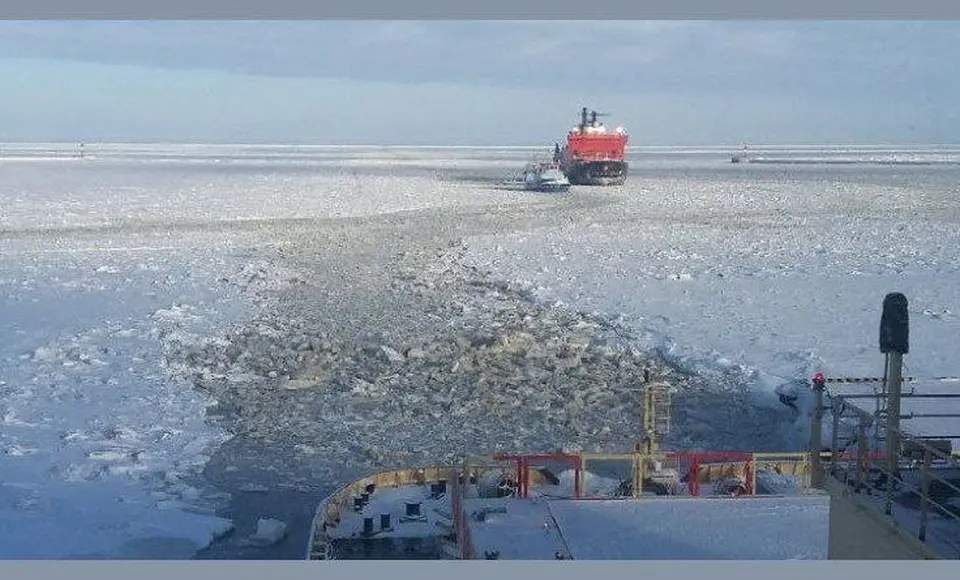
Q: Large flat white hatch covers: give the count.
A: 1